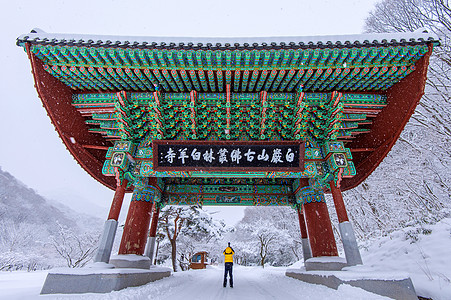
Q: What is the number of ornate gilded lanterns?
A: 0